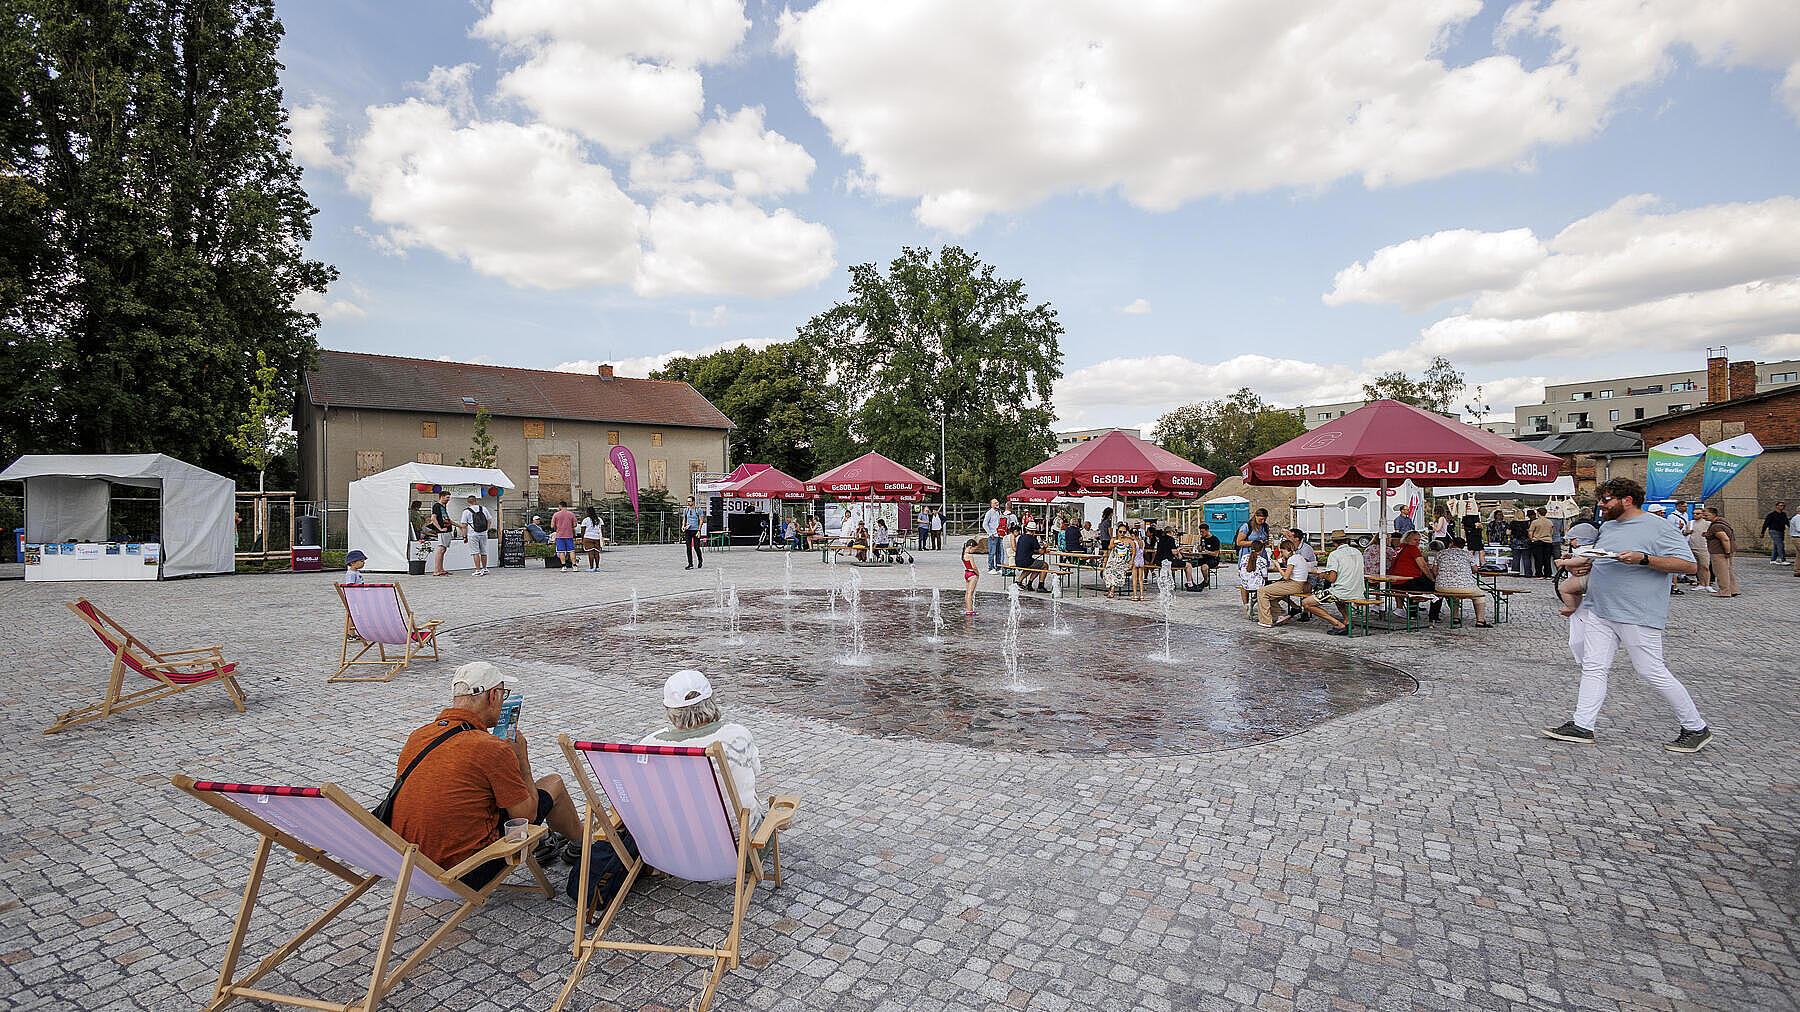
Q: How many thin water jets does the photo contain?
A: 11